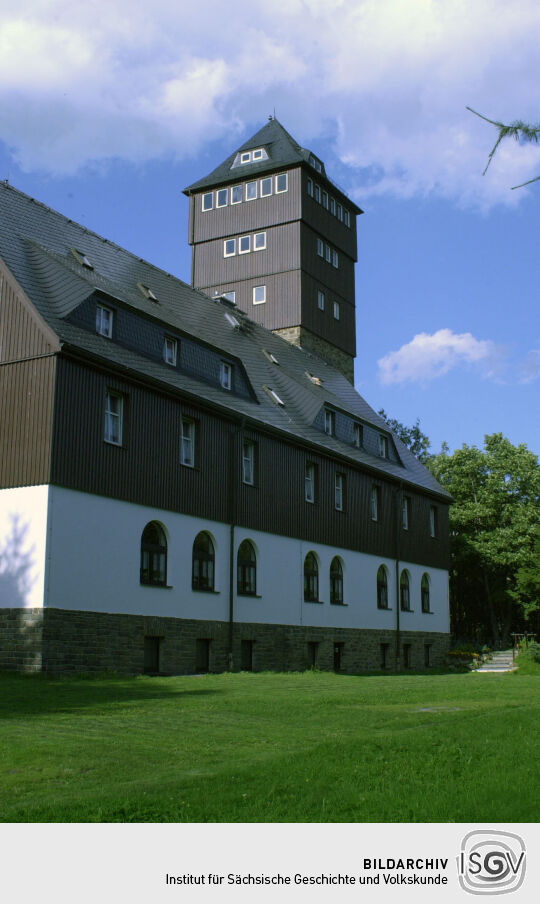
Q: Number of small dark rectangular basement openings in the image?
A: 8